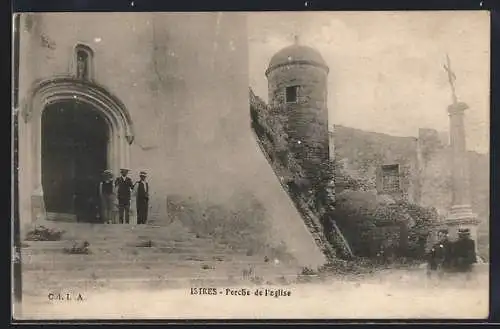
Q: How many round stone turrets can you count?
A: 1